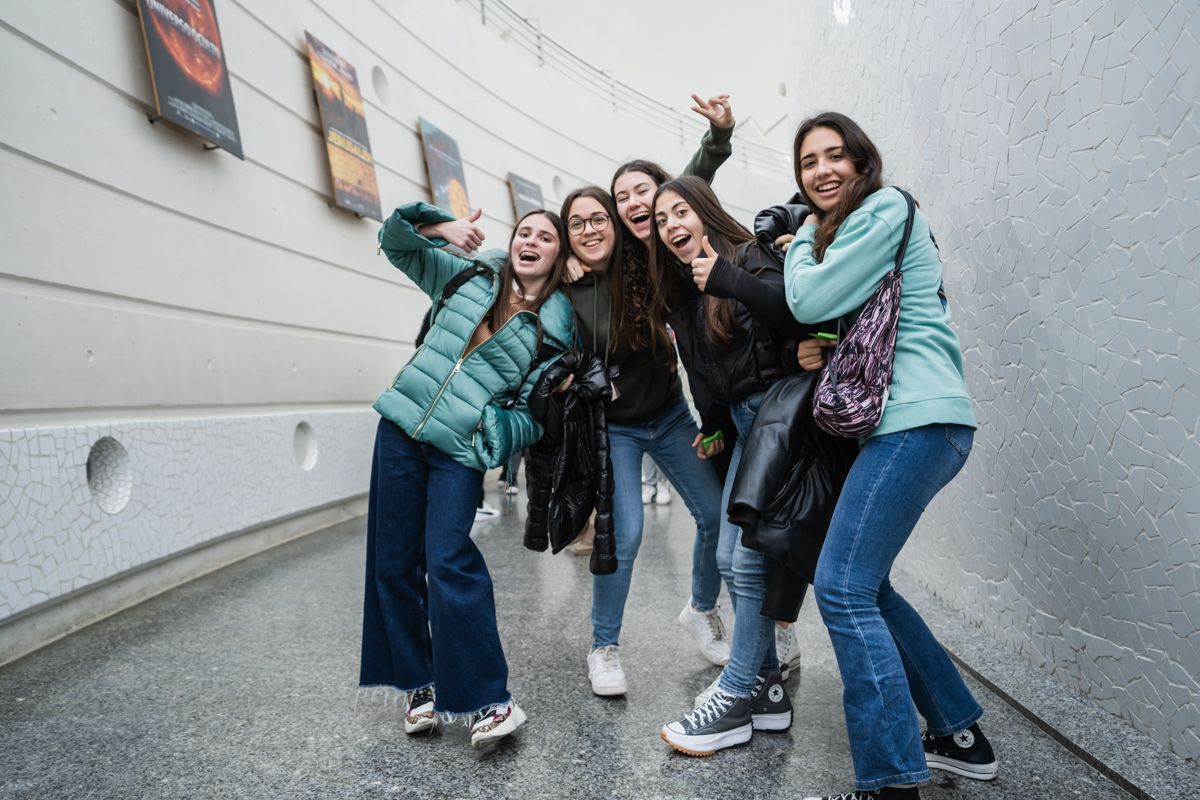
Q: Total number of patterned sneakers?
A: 2